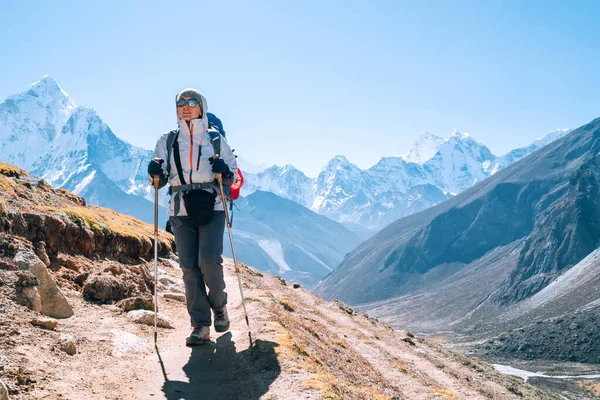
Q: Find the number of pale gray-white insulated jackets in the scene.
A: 1